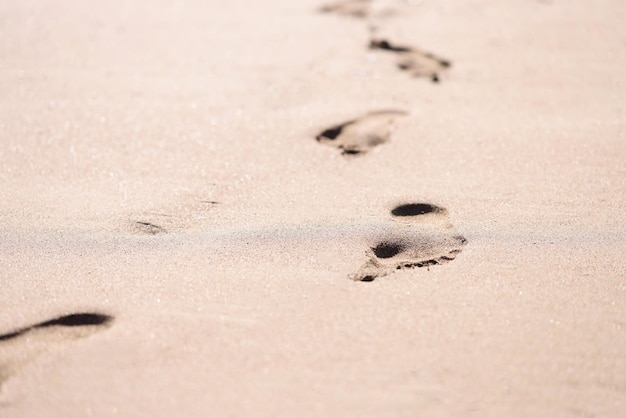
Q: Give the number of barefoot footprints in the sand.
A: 5